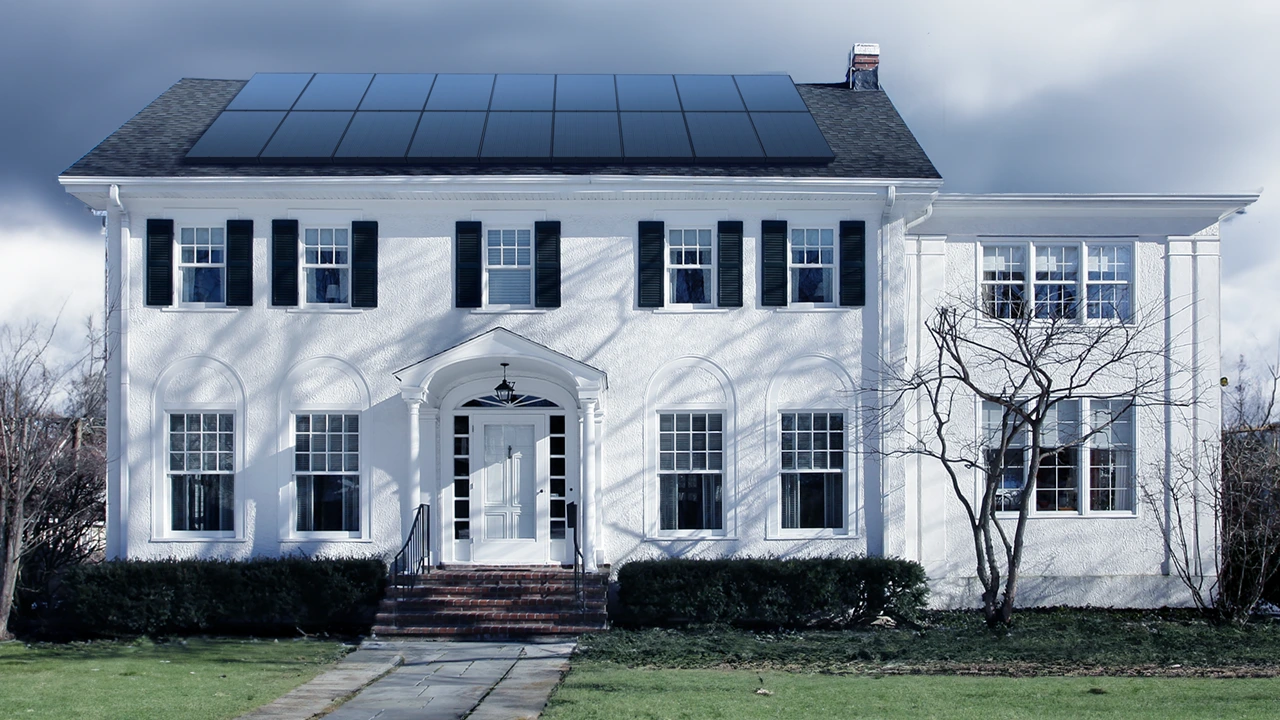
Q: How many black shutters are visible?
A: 10